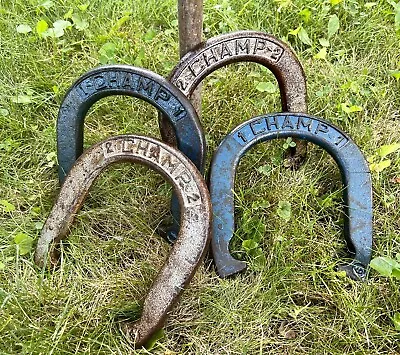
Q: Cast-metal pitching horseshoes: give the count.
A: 4